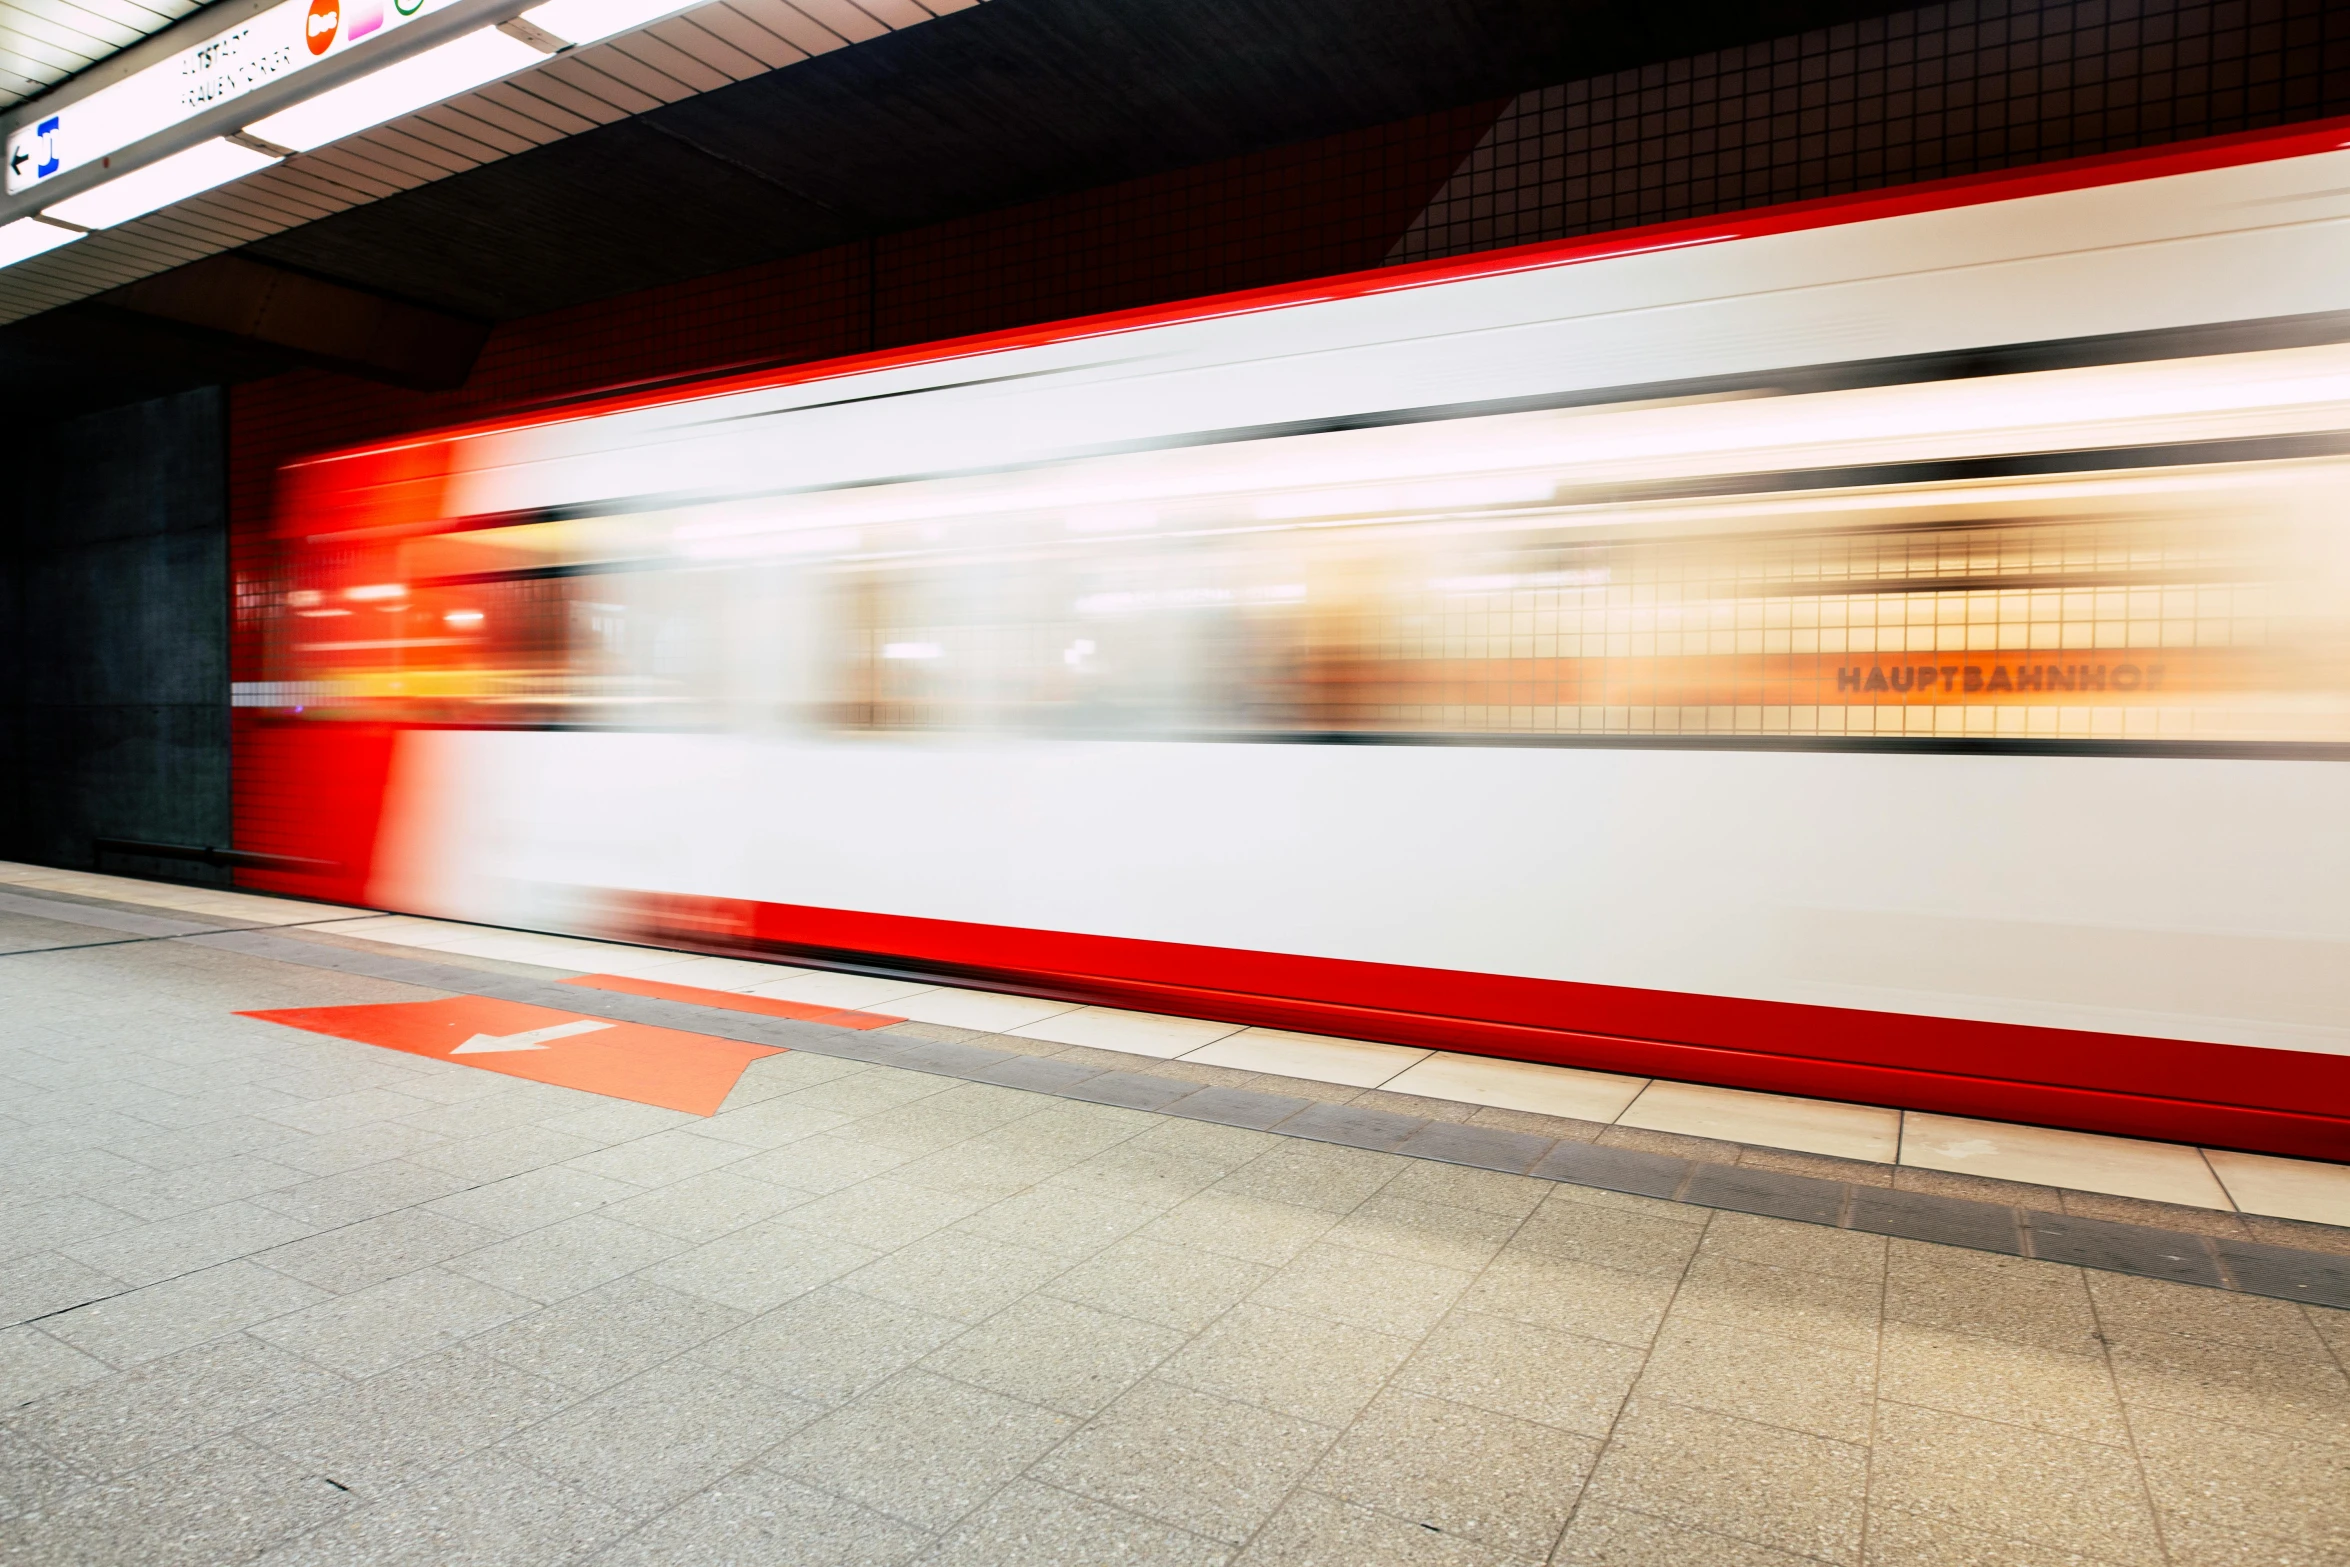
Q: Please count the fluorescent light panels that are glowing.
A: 4